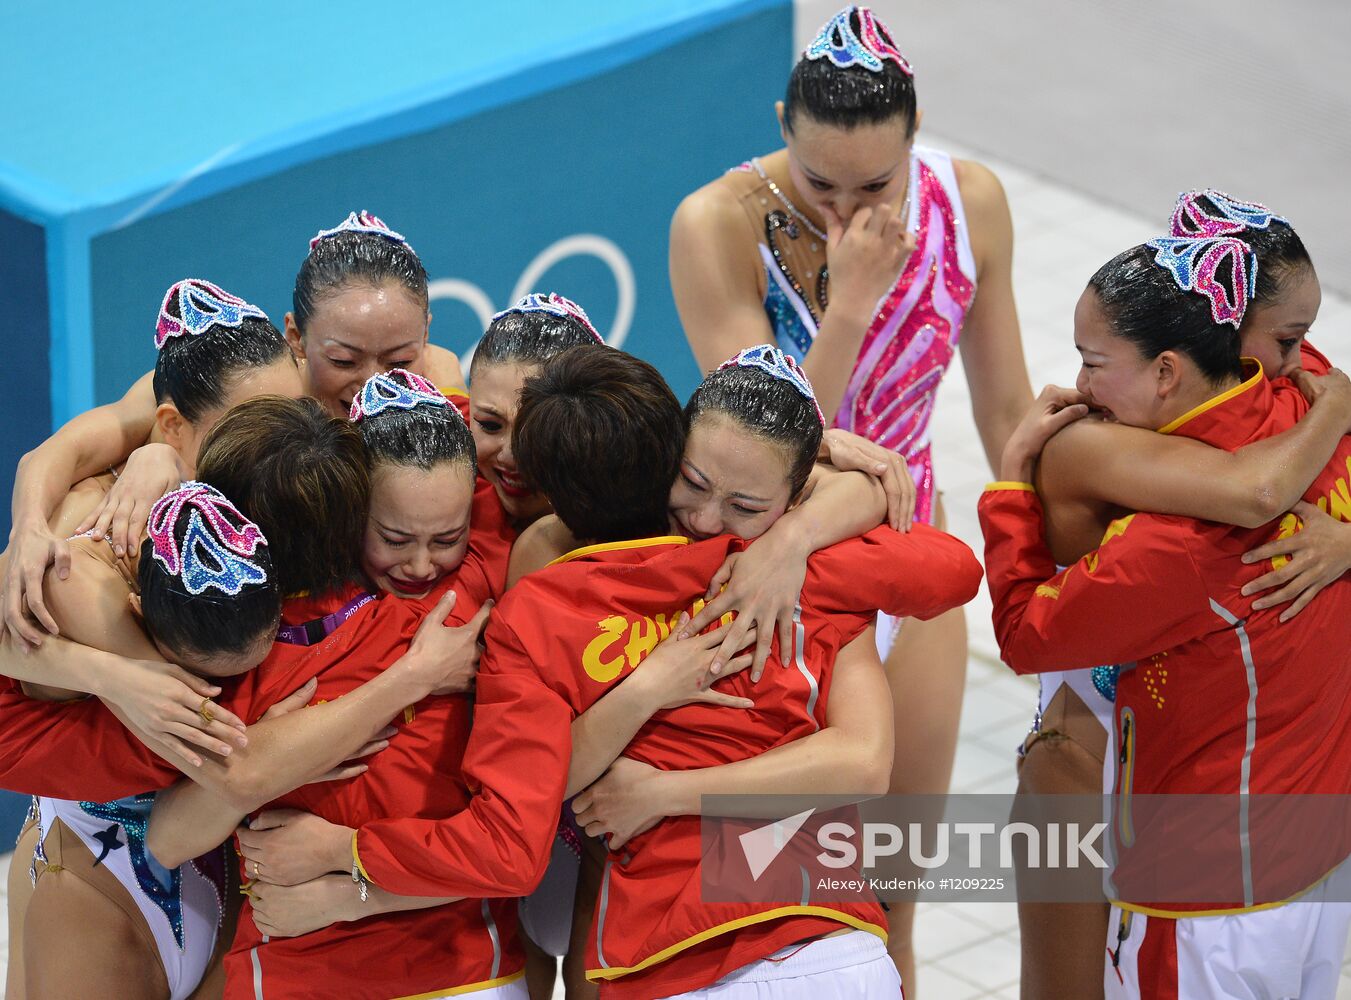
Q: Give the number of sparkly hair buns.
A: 9